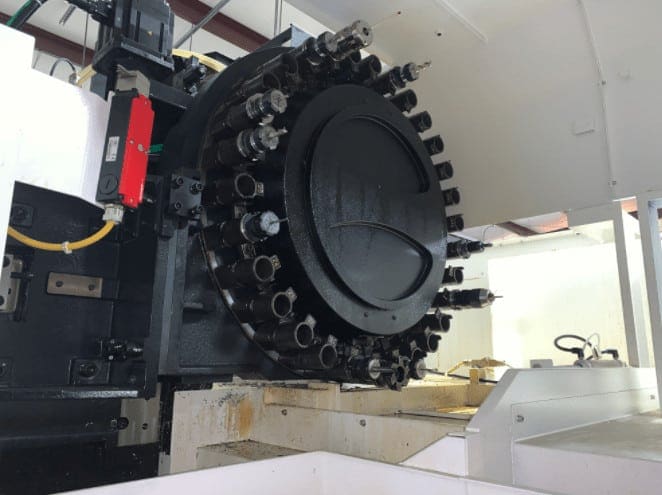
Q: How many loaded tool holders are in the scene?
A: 11